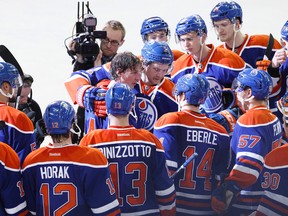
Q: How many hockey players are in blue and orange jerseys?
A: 13